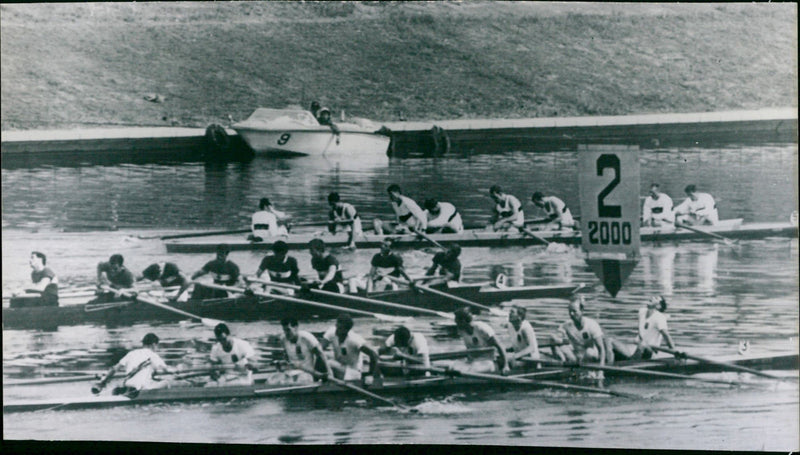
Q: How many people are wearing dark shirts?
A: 8